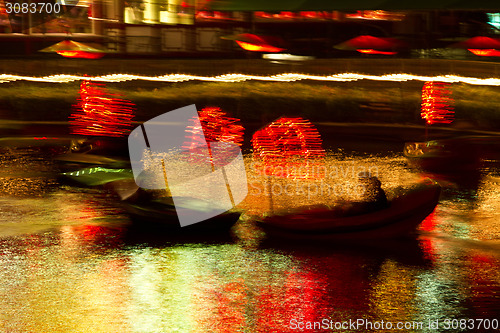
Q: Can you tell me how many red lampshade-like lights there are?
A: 4